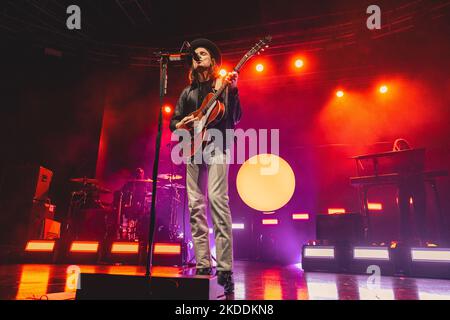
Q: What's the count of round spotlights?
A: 6